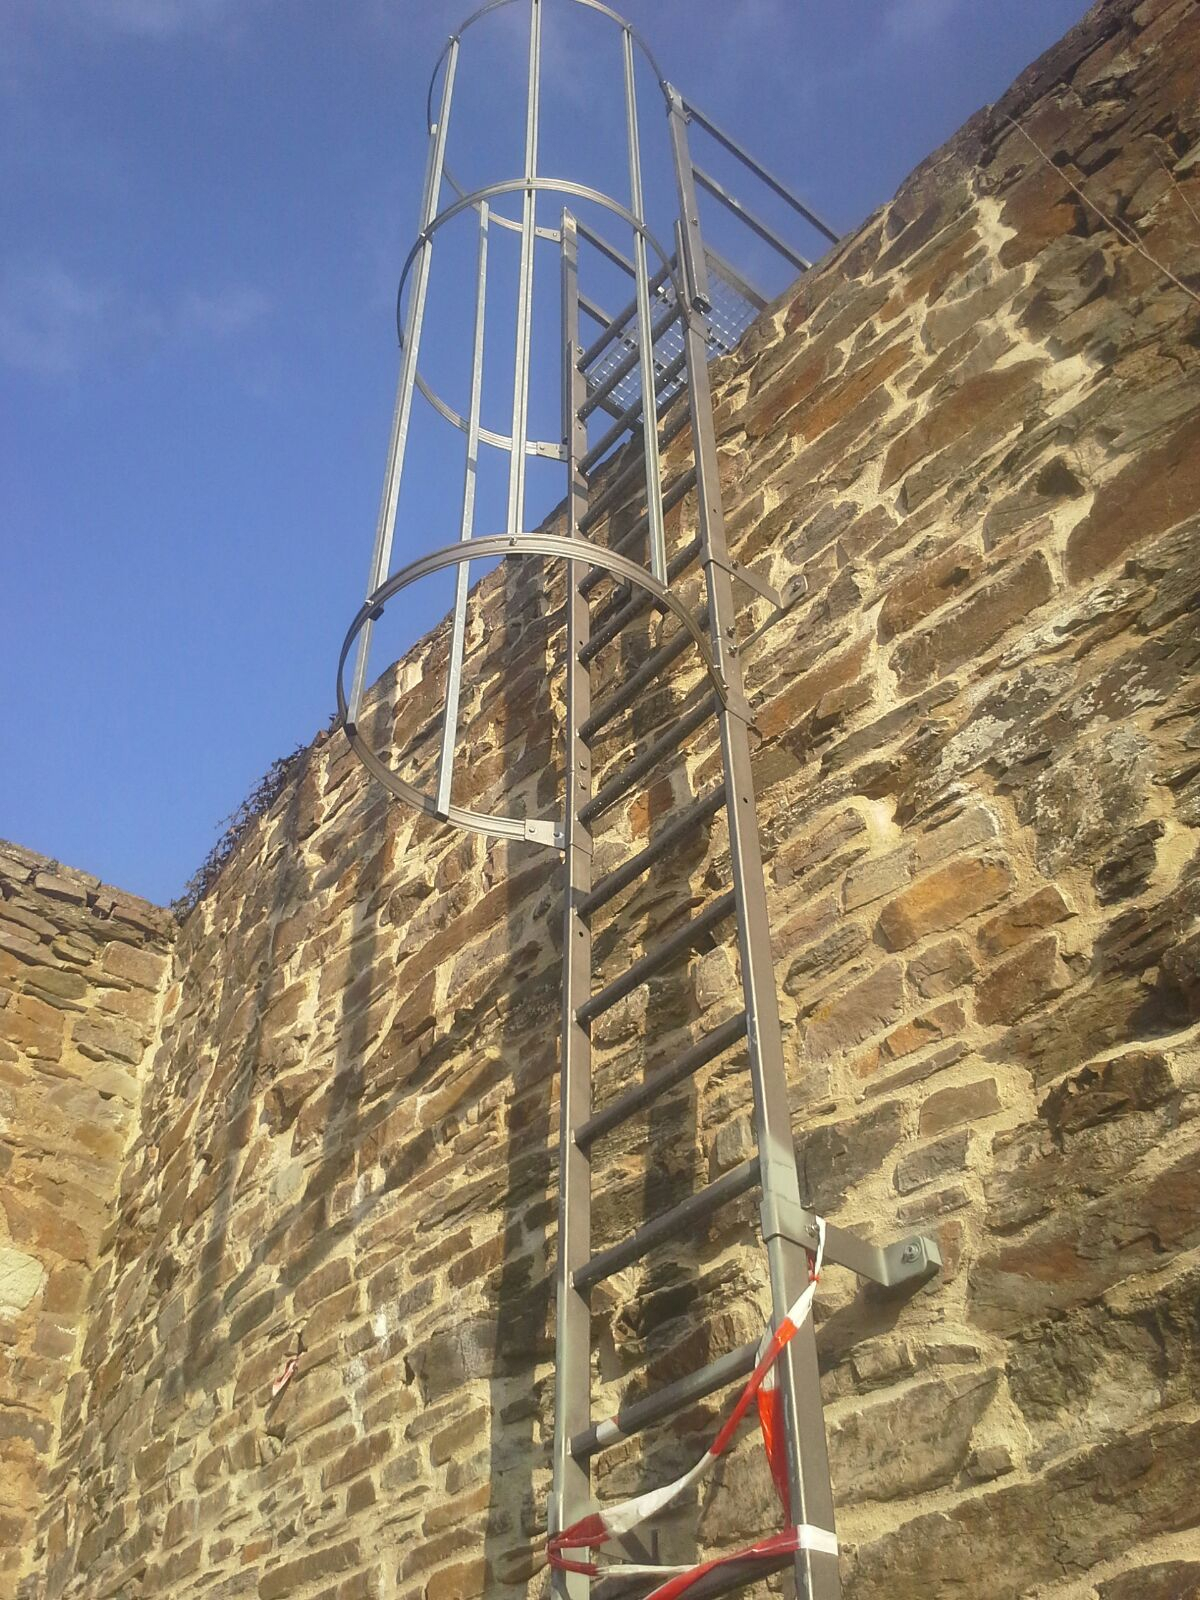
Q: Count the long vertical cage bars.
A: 5